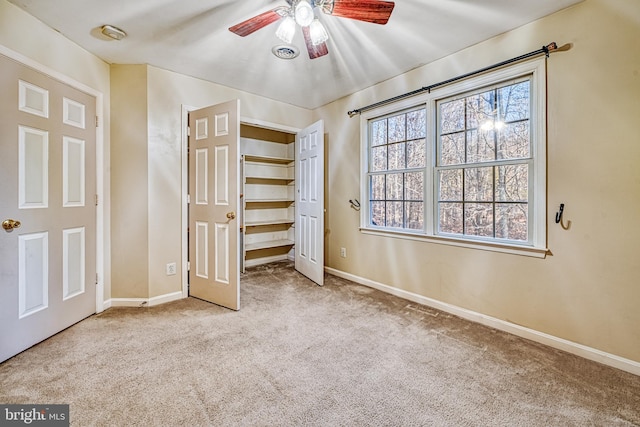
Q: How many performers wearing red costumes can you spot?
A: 0